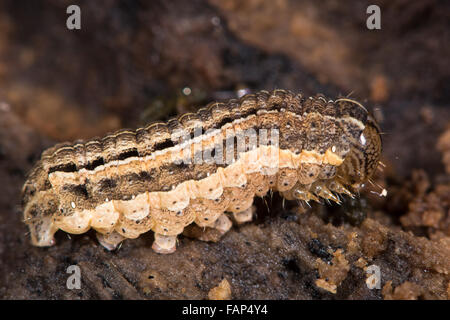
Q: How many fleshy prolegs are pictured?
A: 5